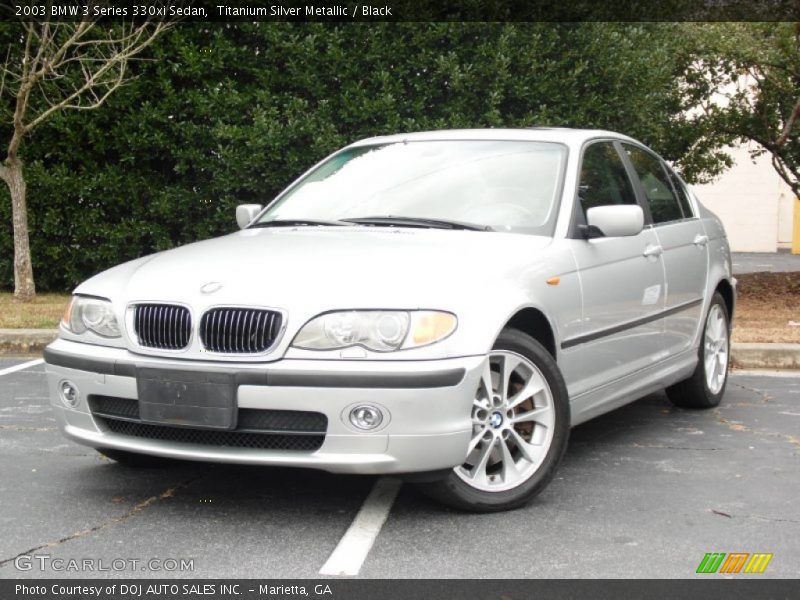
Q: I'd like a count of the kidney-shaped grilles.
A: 2